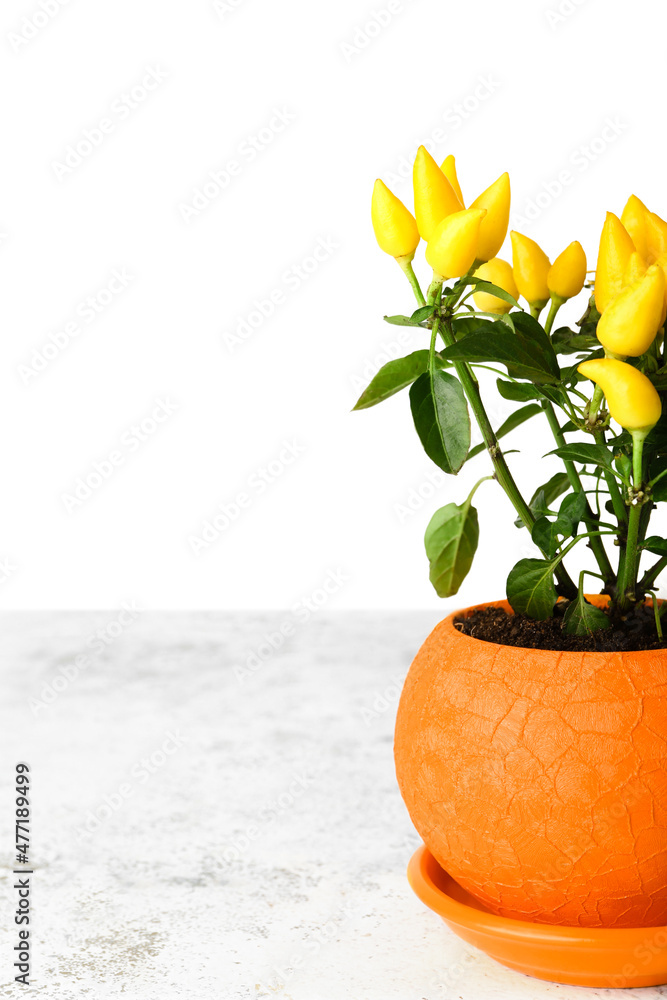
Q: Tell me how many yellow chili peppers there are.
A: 14